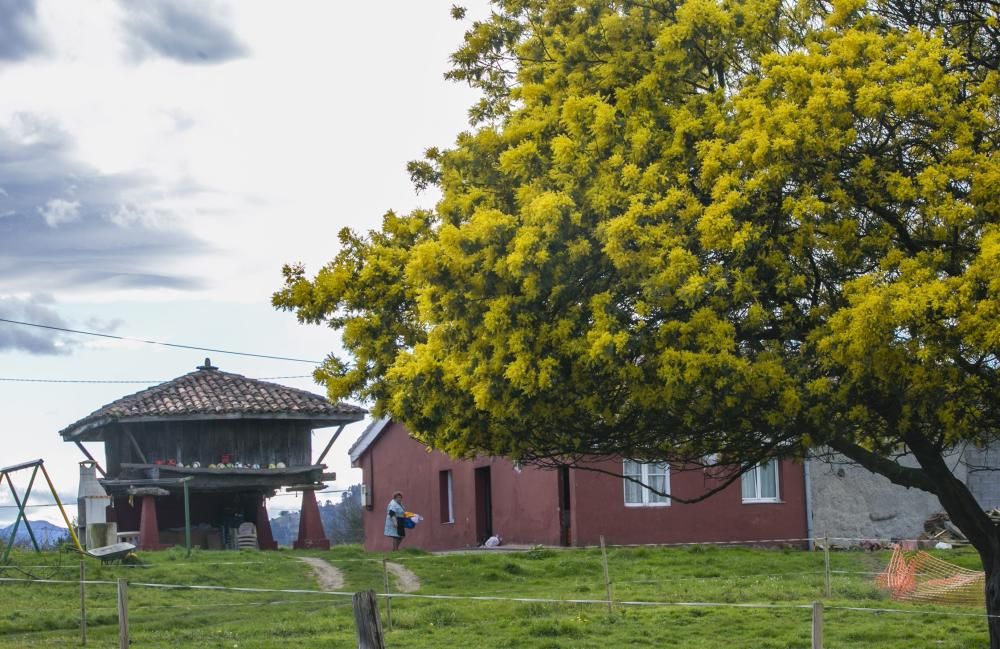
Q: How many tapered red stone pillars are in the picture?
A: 3